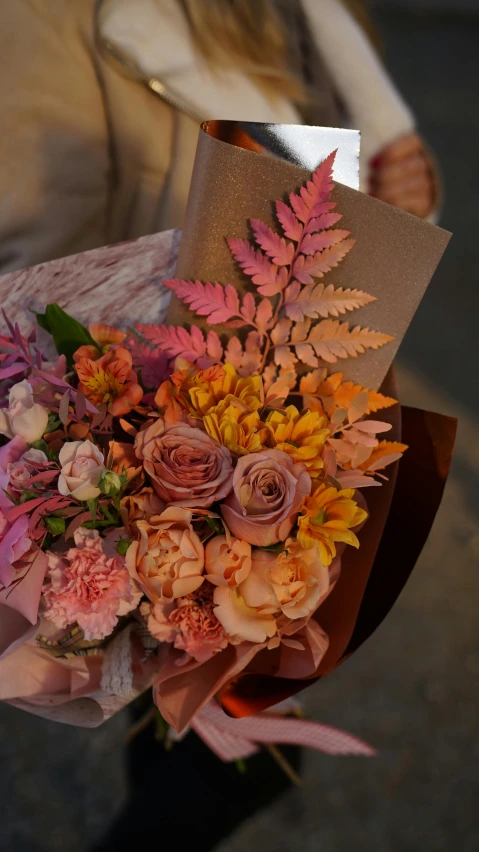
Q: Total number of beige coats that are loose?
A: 1